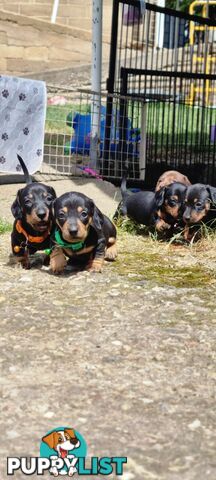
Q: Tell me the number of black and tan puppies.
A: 4